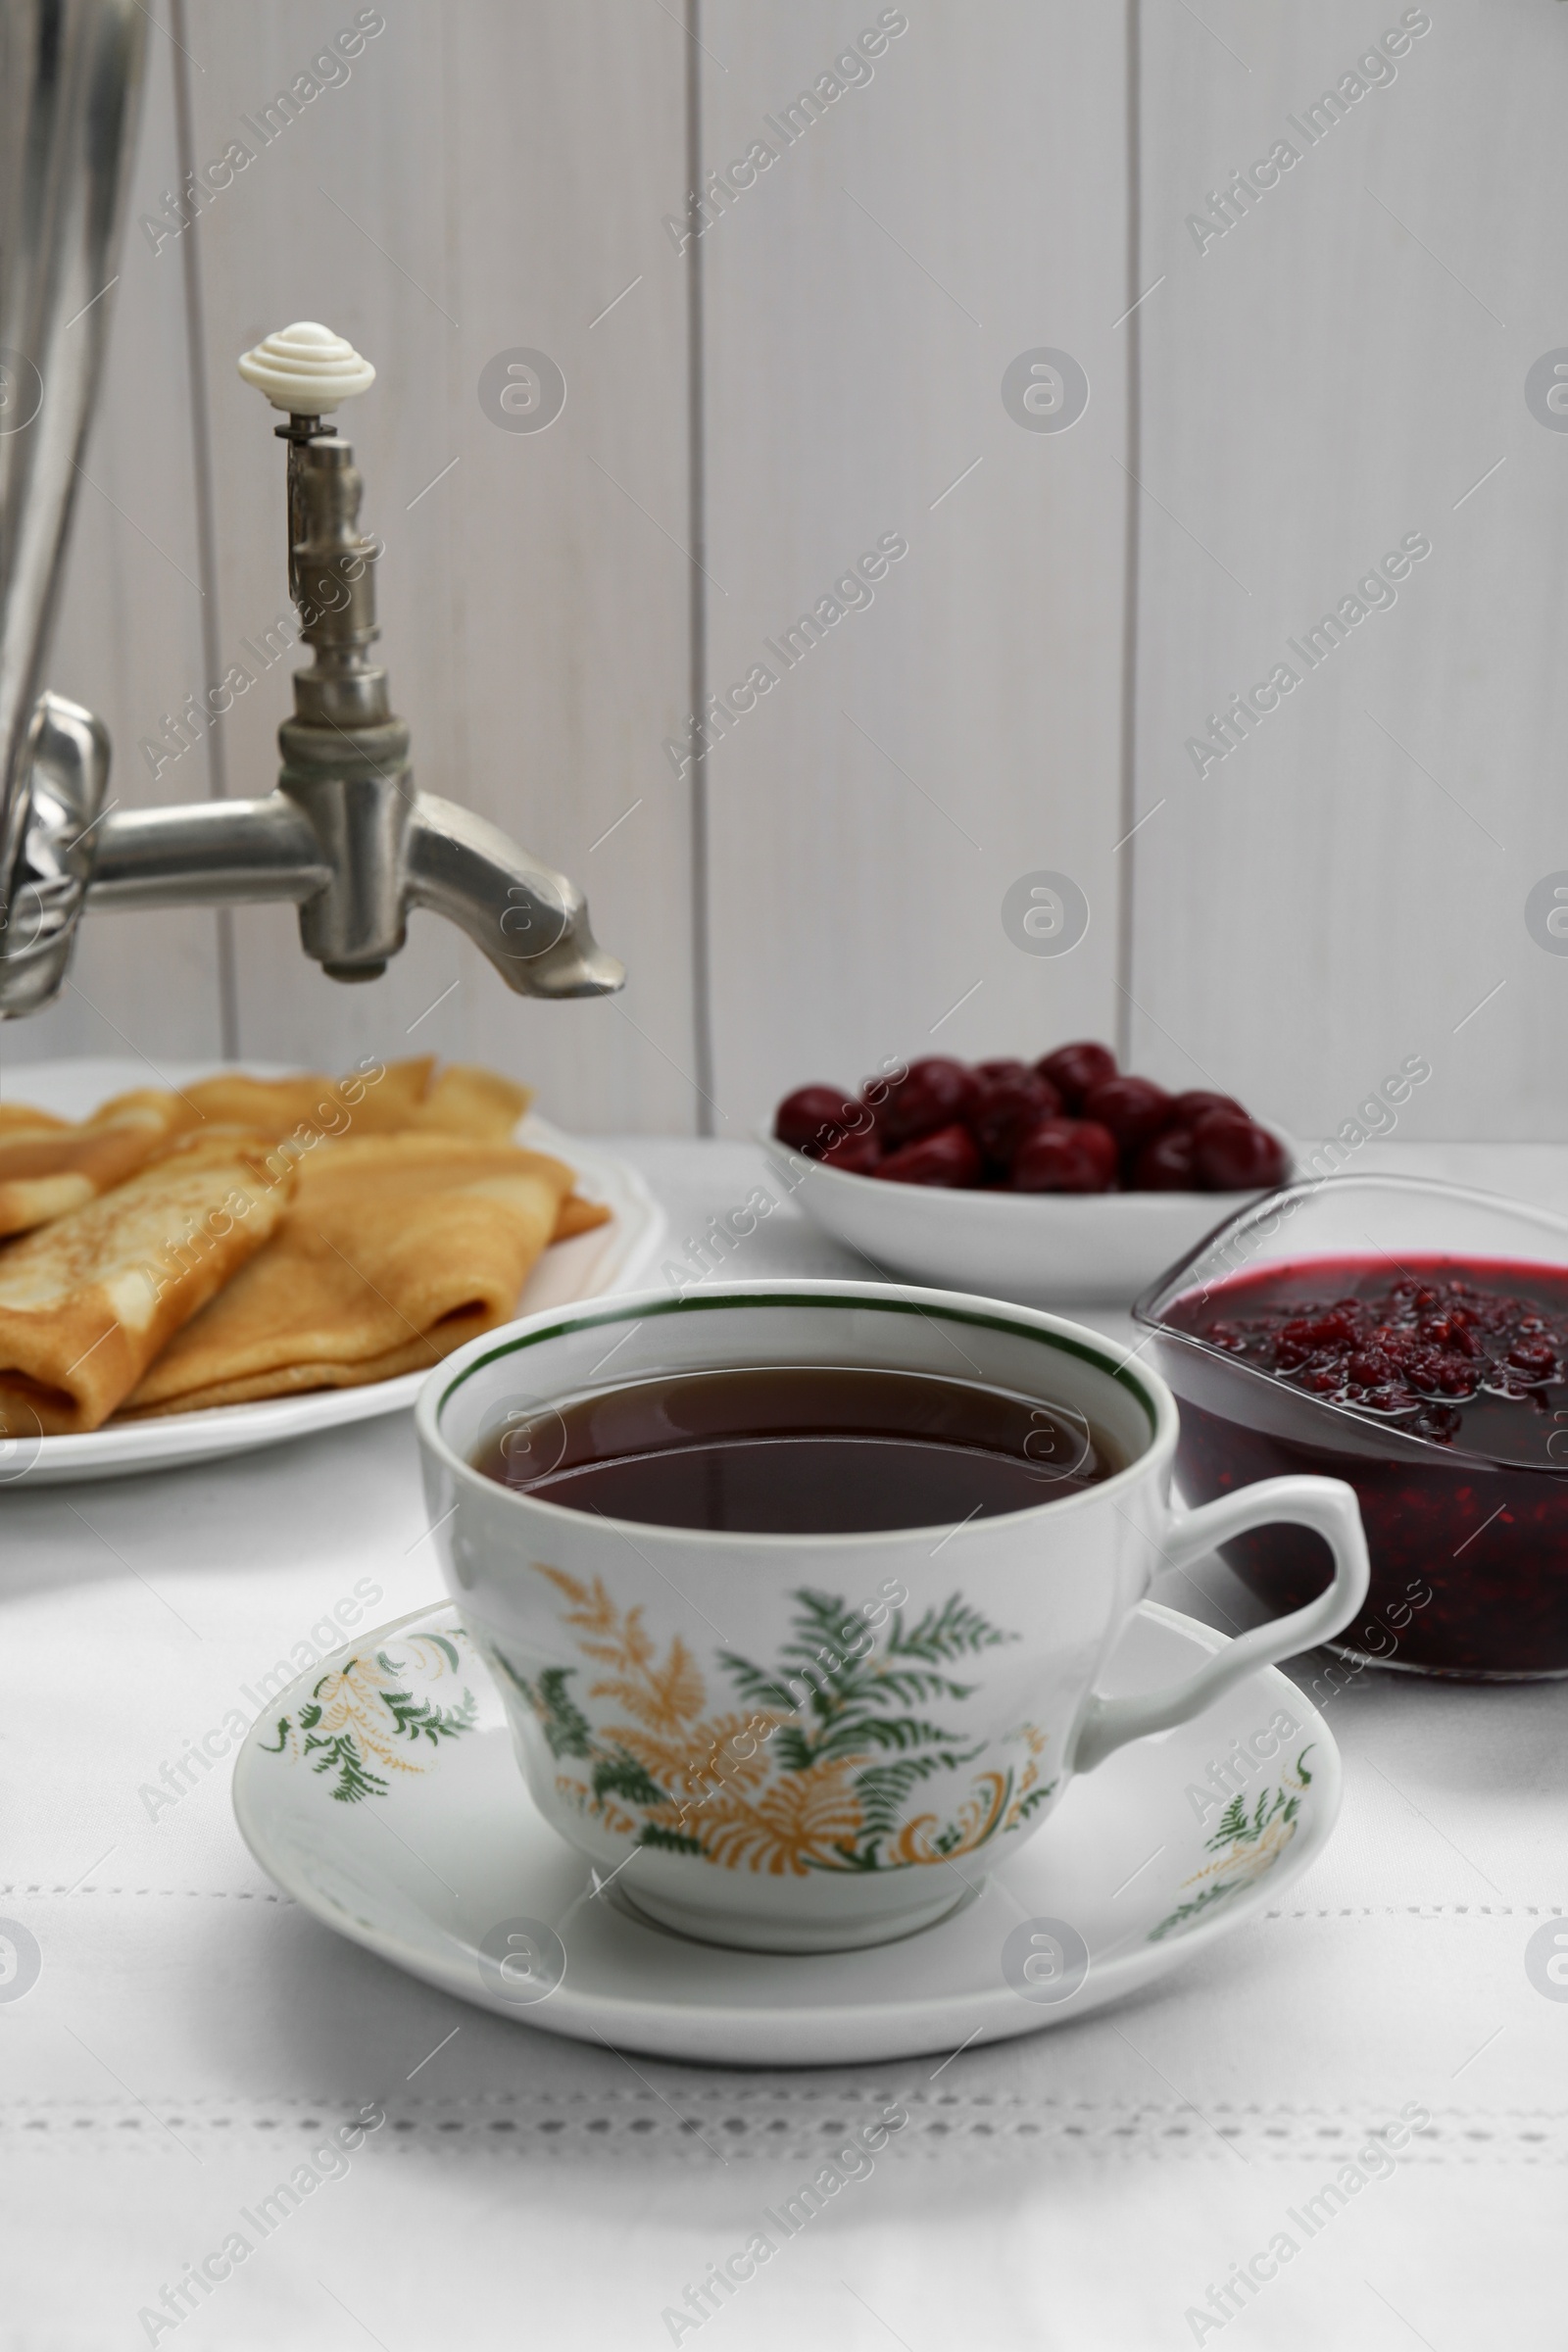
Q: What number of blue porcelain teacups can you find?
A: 0